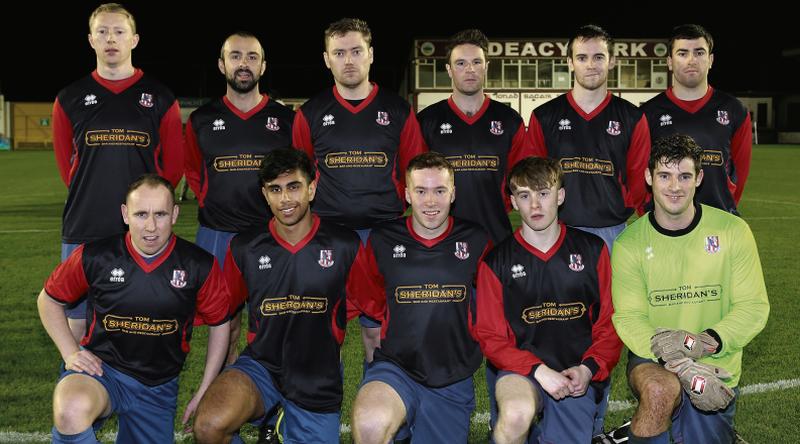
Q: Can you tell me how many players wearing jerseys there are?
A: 11